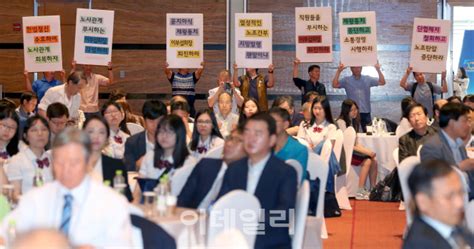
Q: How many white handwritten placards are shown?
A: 7